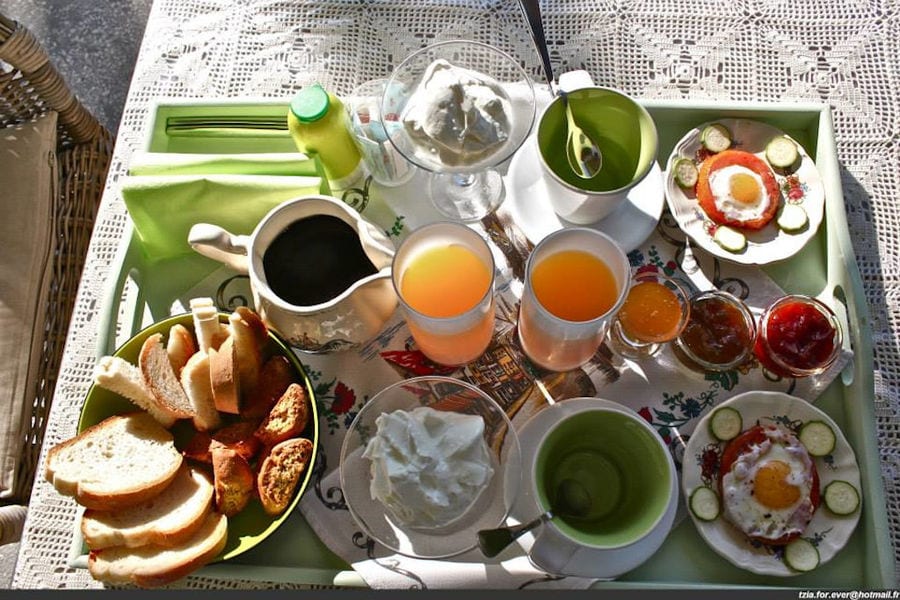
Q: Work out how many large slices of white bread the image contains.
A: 3